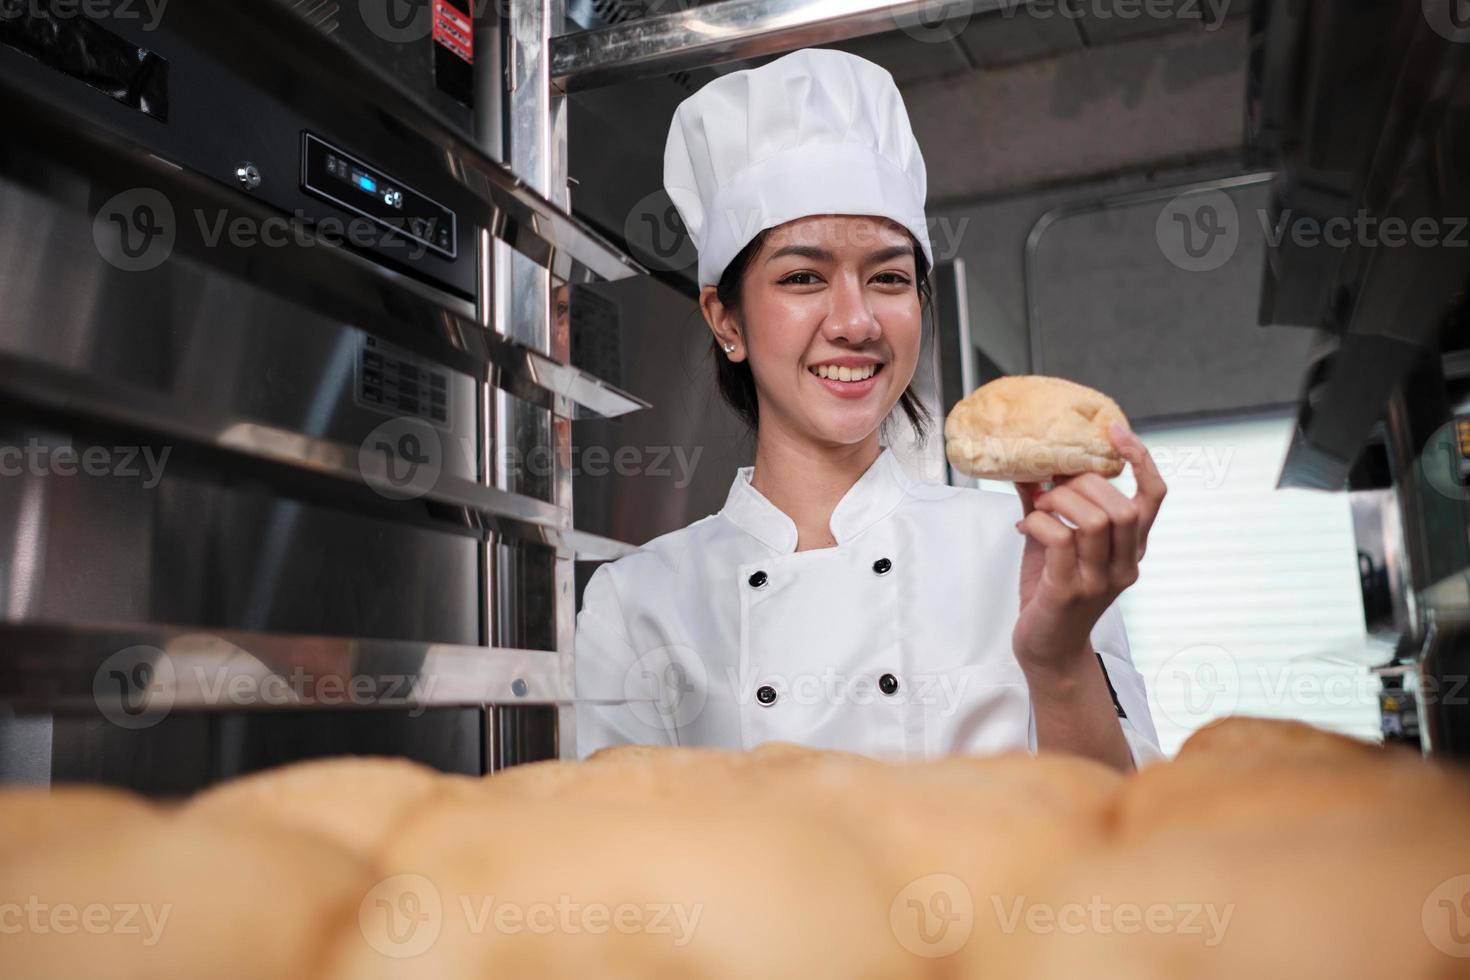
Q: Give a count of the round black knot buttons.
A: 4